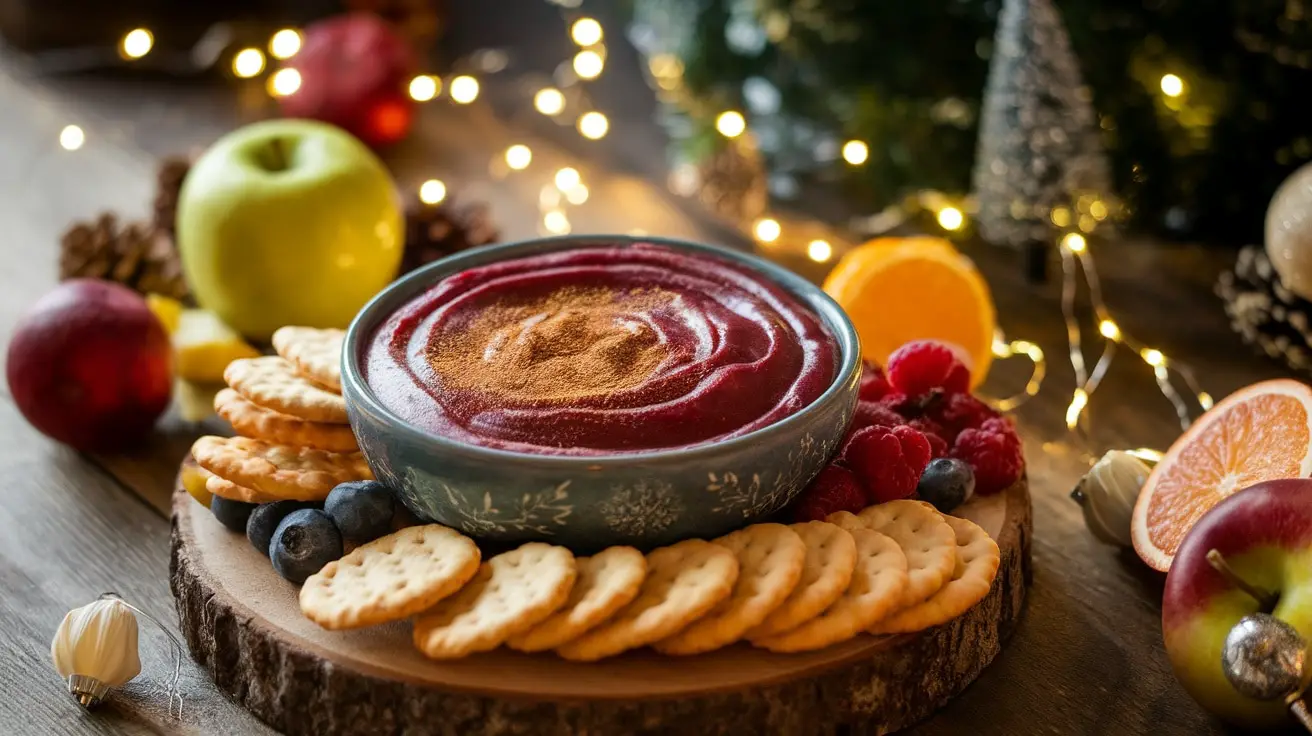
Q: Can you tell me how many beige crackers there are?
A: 14